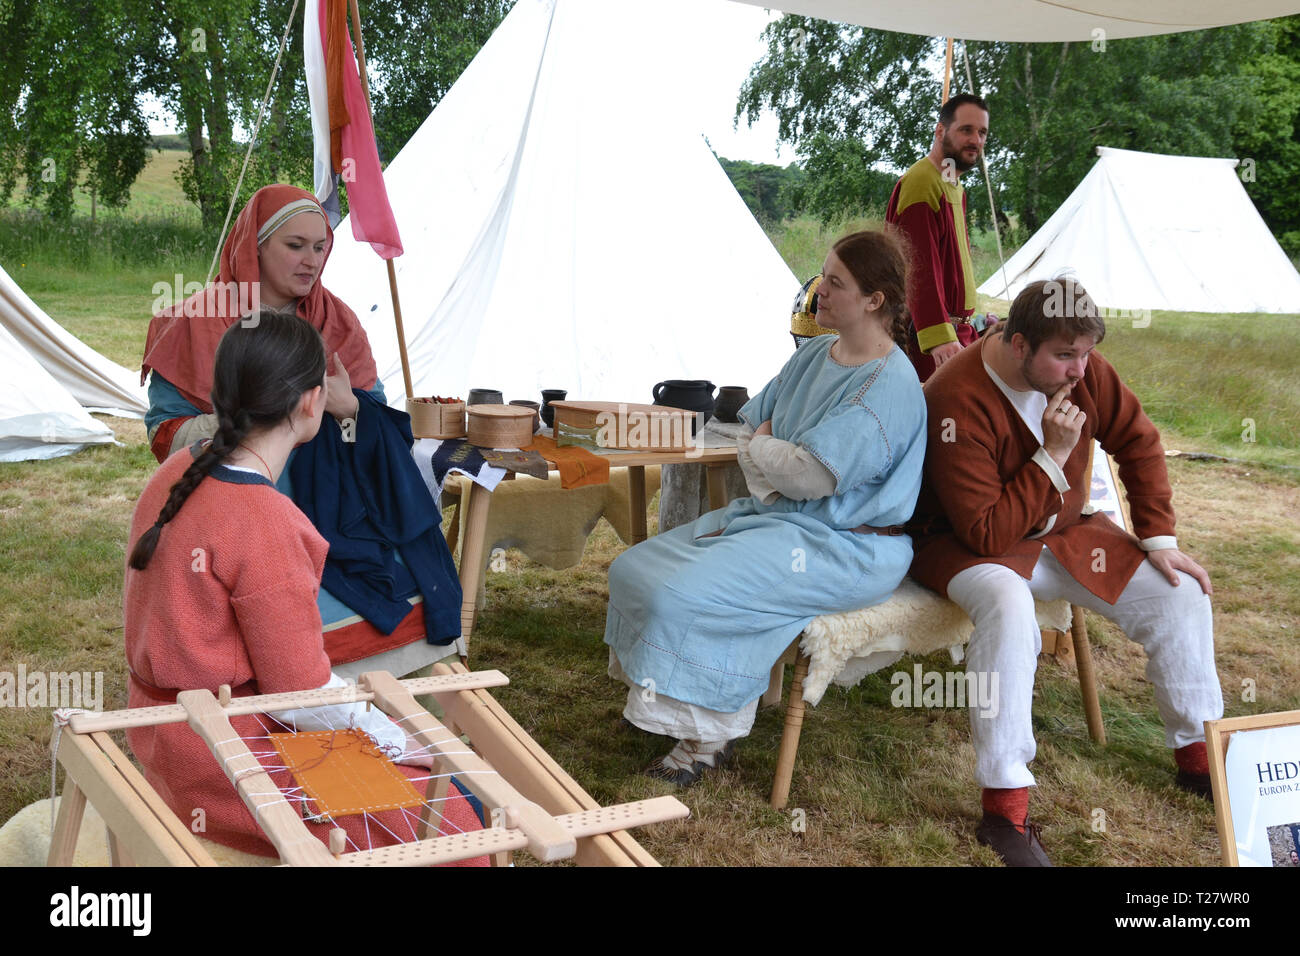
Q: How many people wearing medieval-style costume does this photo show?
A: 5